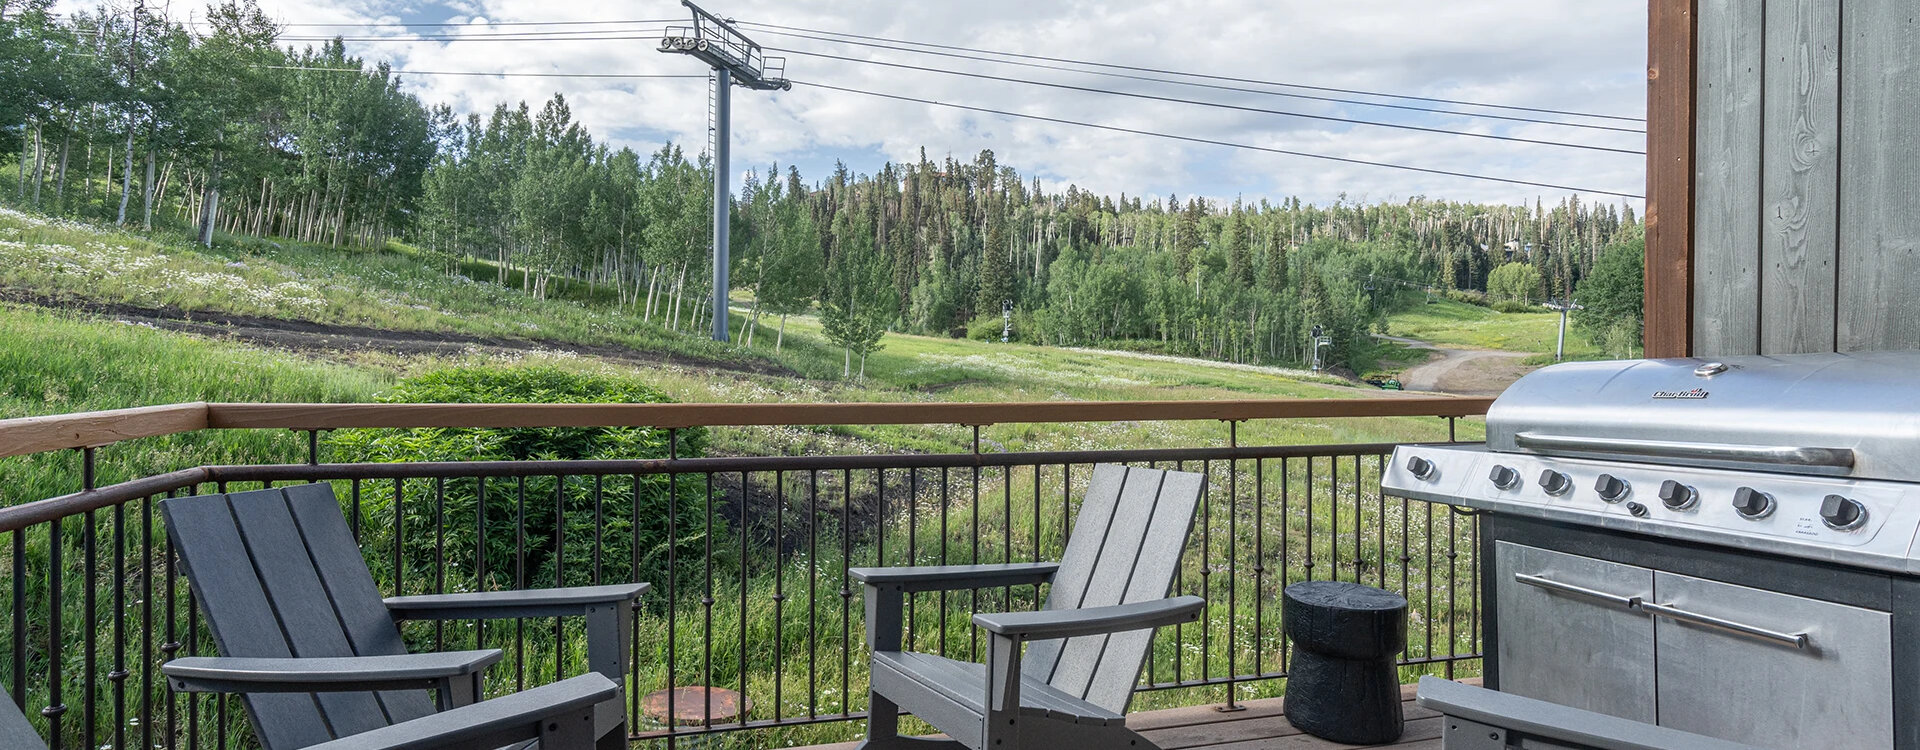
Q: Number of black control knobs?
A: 7